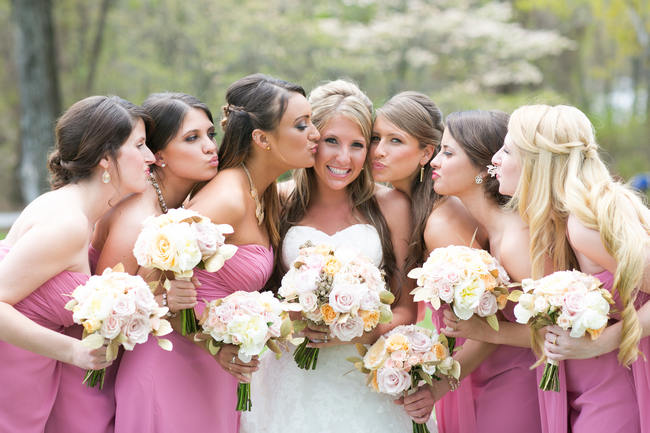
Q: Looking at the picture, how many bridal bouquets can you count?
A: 7